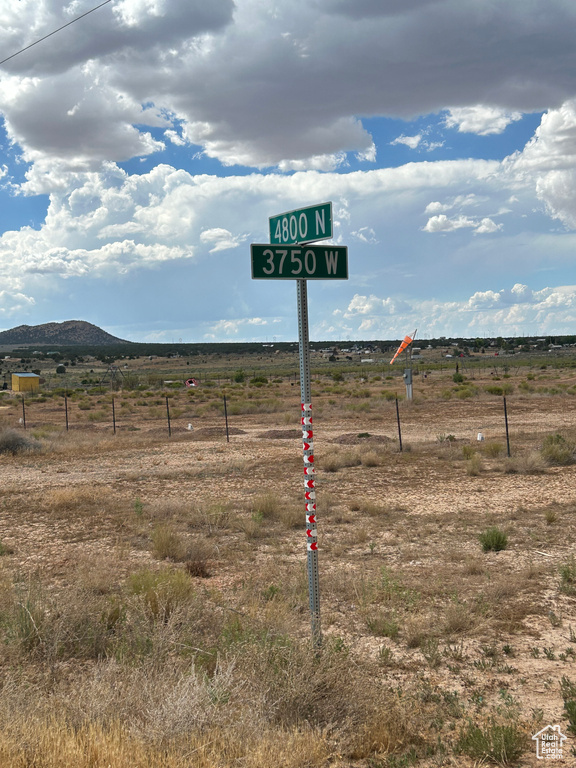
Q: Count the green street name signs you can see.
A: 2